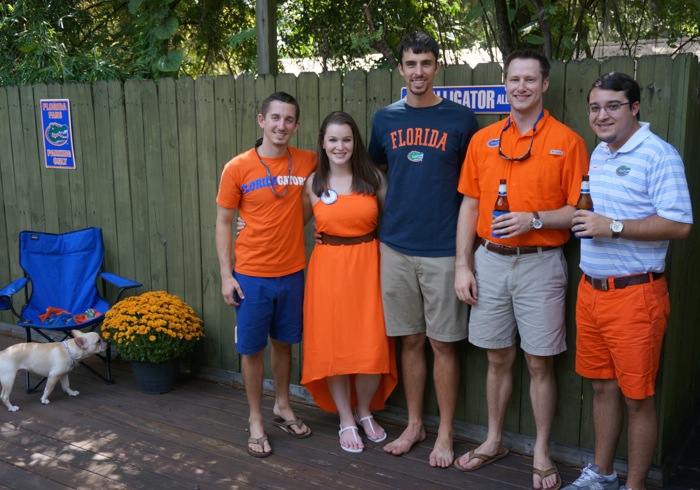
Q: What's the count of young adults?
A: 5